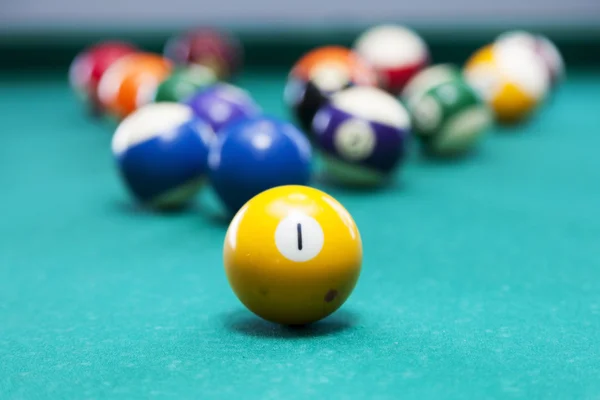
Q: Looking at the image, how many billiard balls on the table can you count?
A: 15